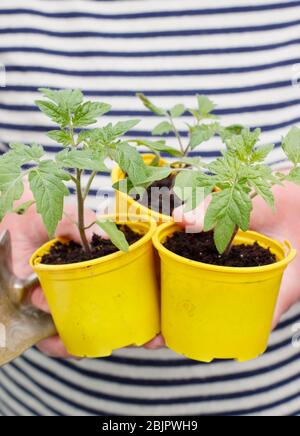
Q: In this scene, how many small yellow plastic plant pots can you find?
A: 3